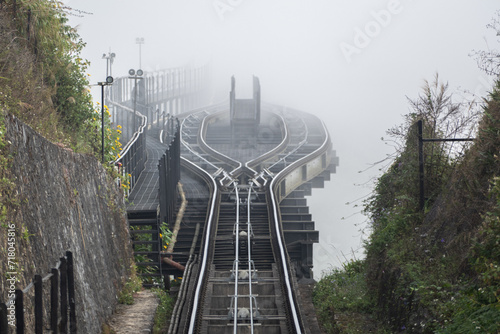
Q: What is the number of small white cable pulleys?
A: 3